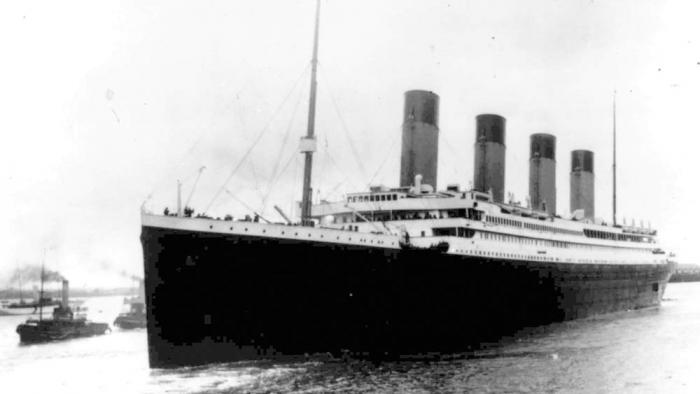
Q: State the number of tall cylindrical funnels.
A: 4